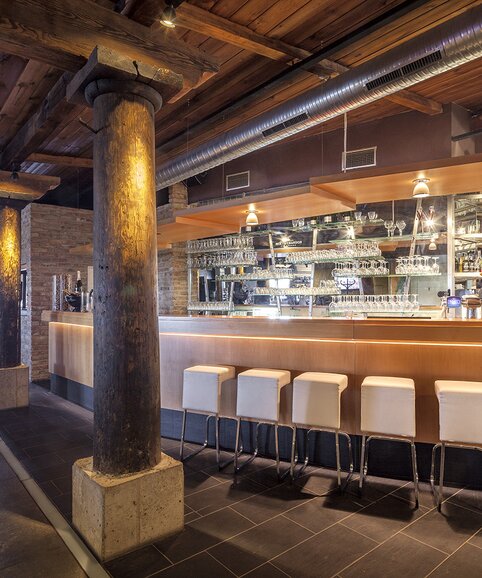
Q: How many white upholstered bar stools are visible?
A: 5